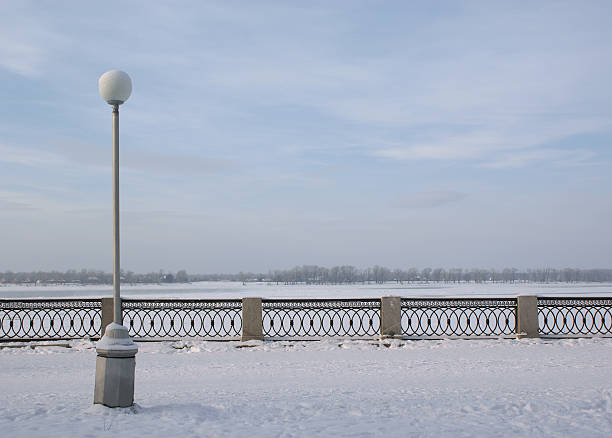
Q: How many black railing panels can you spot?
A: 5